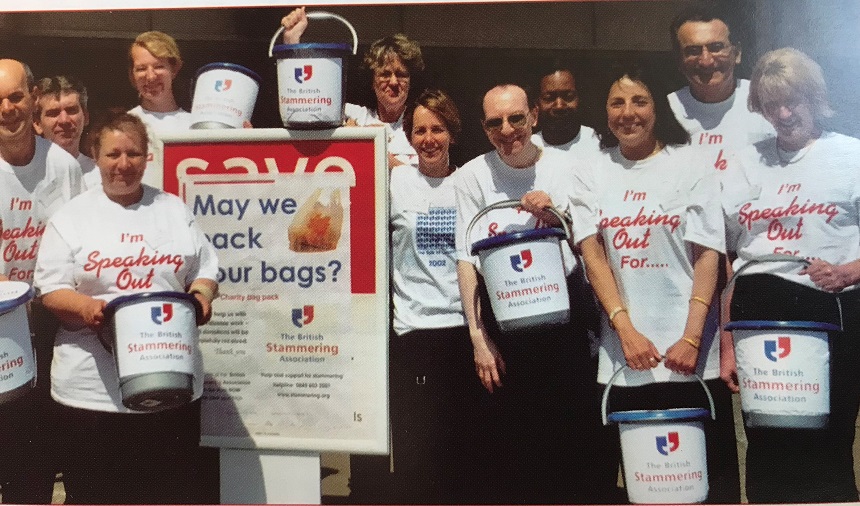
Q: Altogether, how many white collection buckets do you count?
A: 7